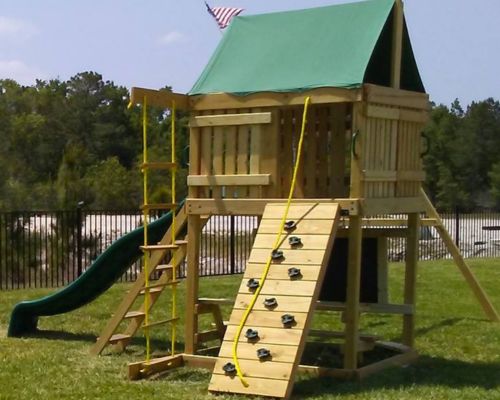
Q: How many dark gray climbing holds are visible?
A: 10